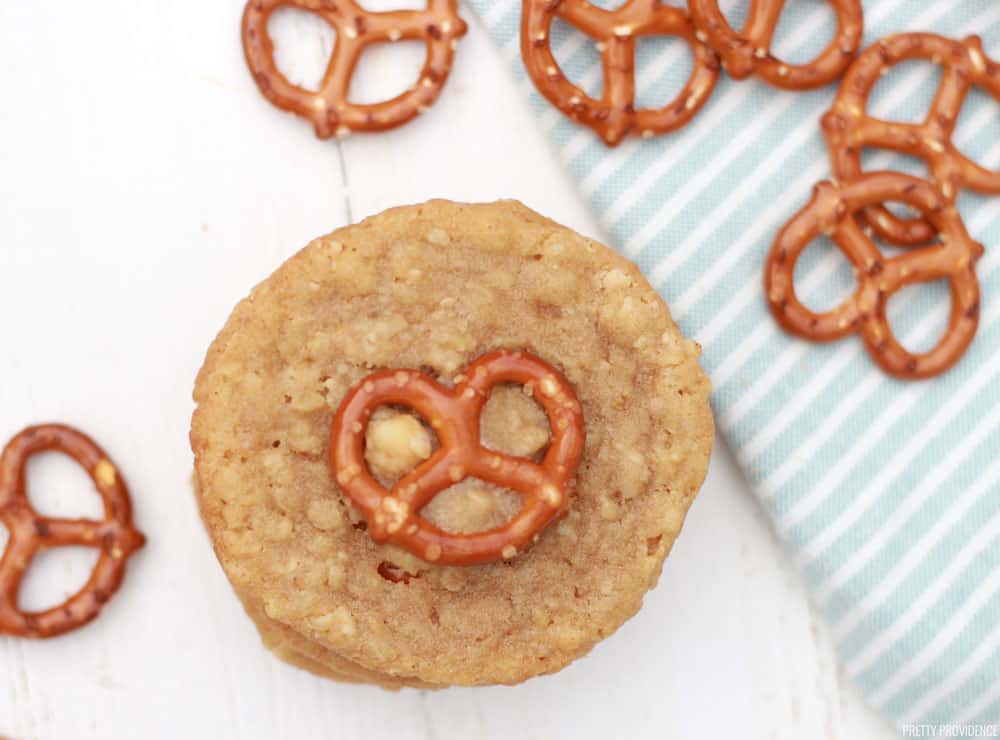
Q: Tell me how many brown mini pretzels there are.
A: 7